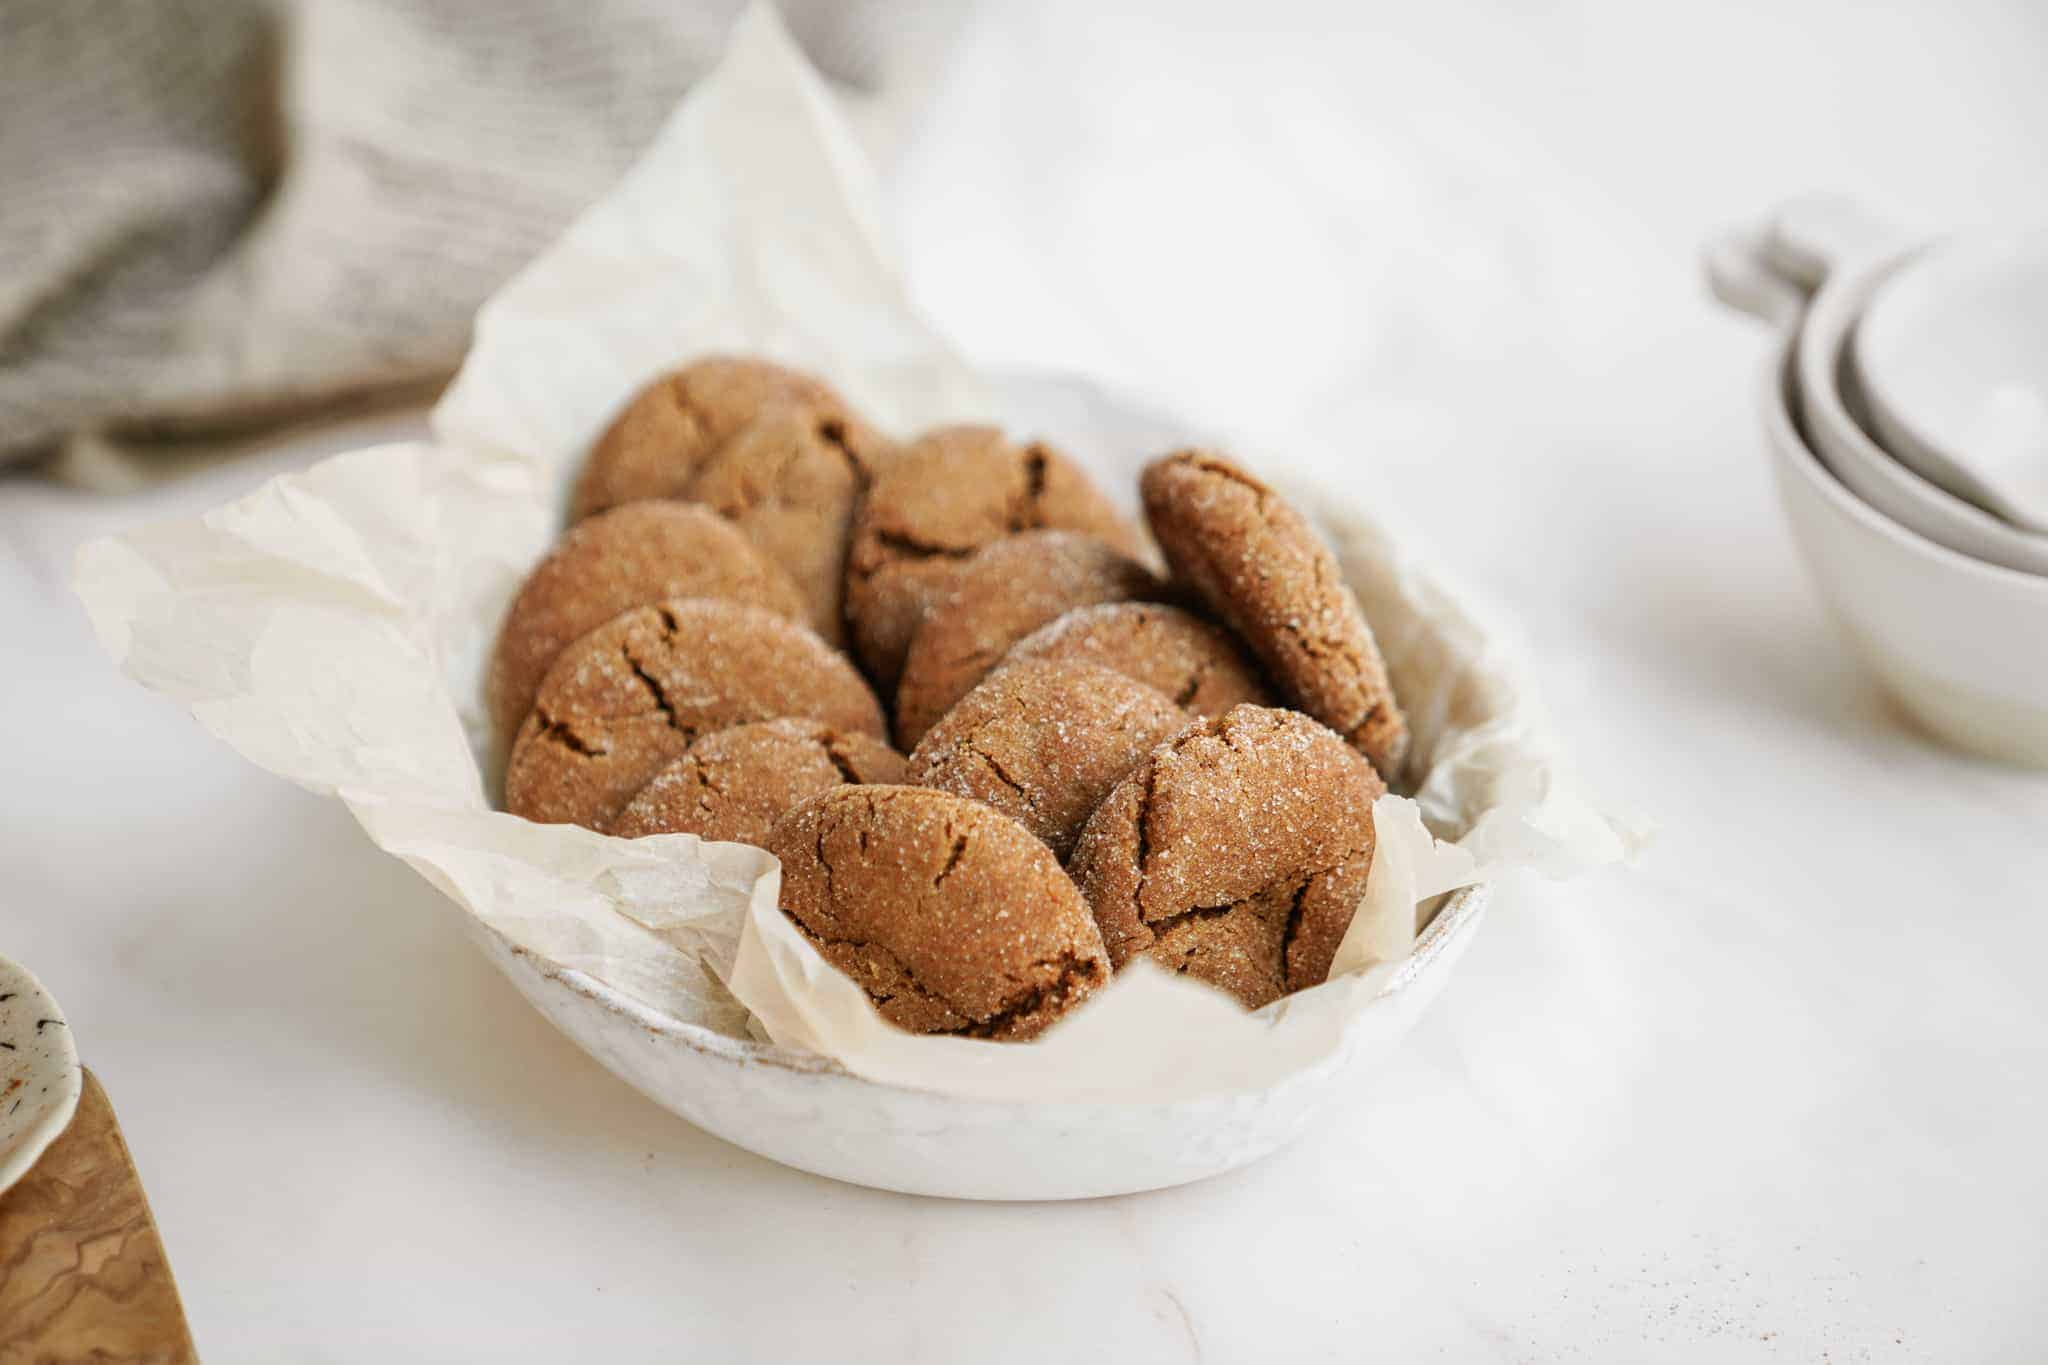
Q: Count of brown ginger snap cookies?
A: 12